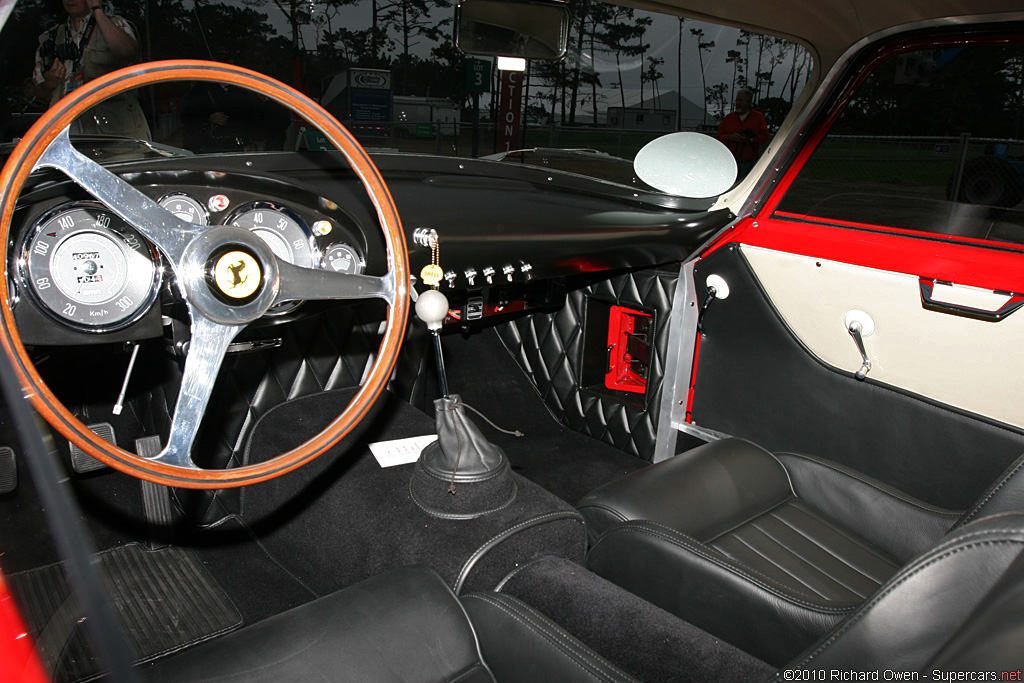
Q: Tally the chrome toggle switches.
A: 5